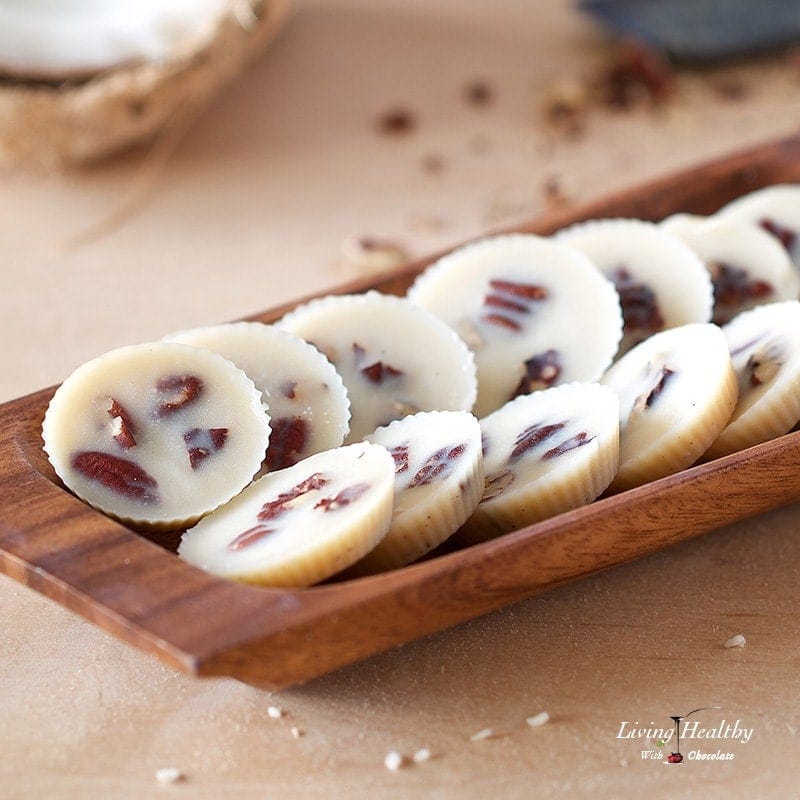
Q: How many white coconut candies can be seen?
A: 12